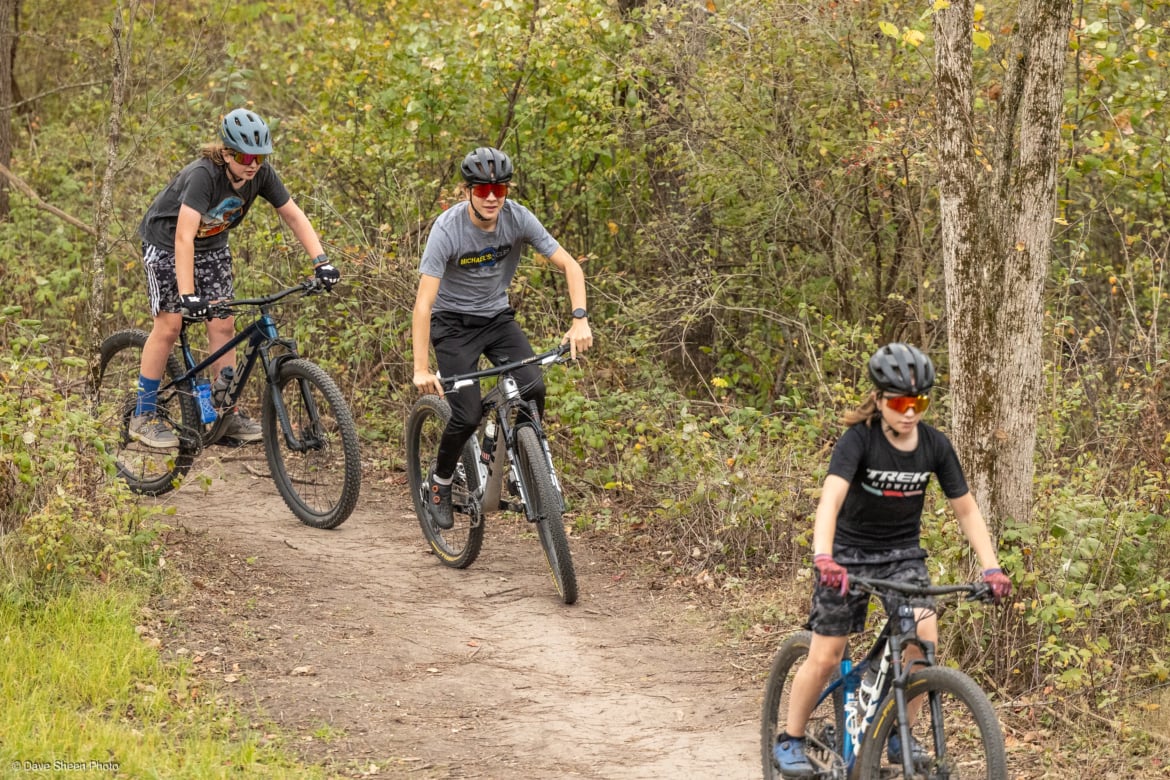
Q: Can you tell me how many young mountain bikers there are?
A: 3